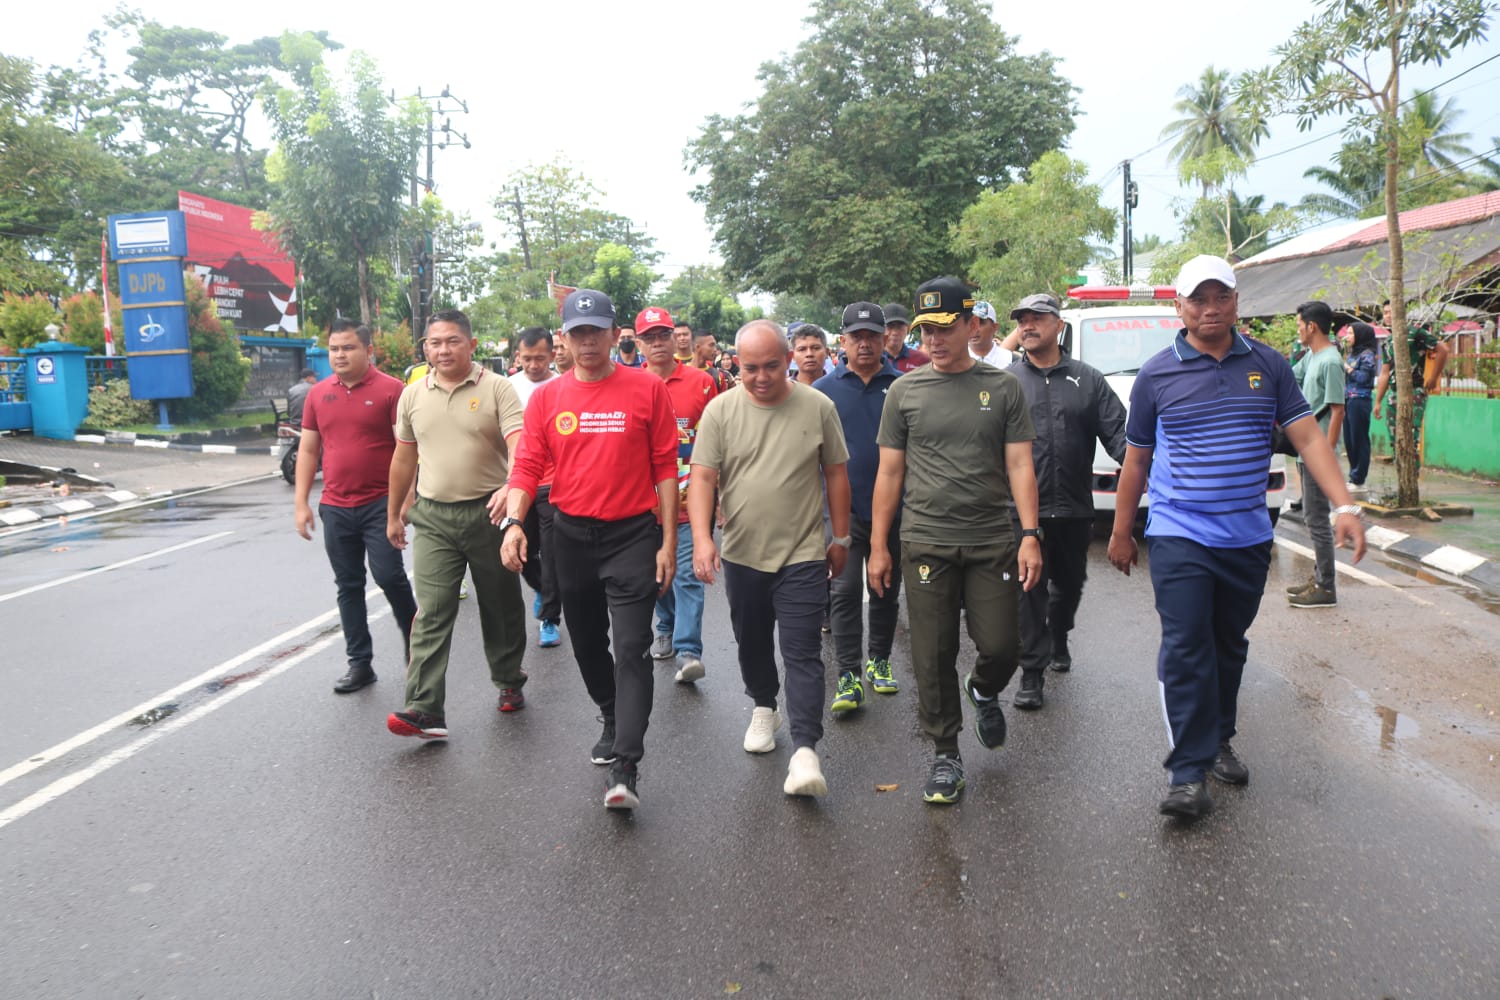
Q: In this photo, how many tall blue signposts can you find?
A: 1